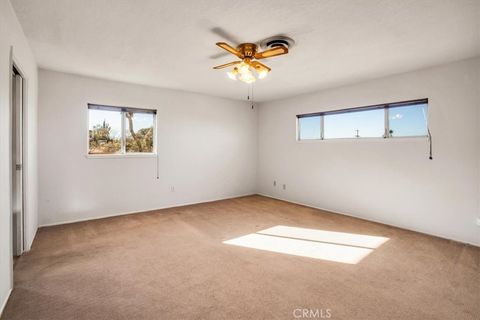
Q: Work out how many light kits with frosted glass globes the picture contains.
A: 1